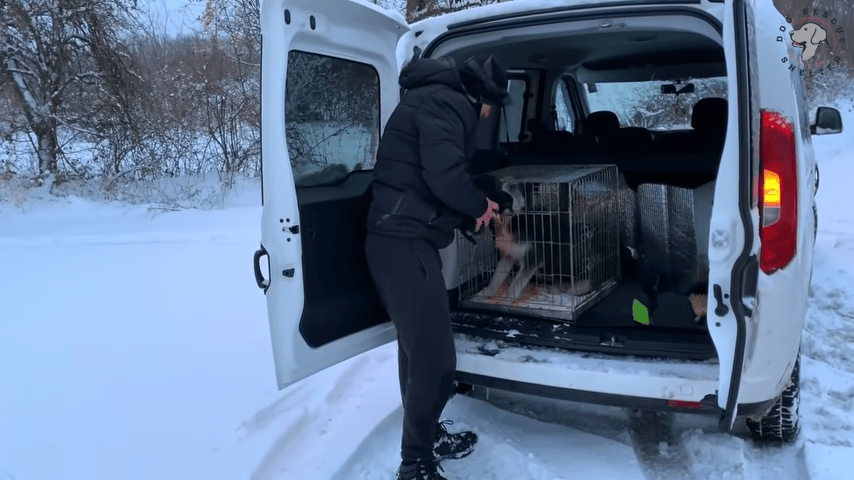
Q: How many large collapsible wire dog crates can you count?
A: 1